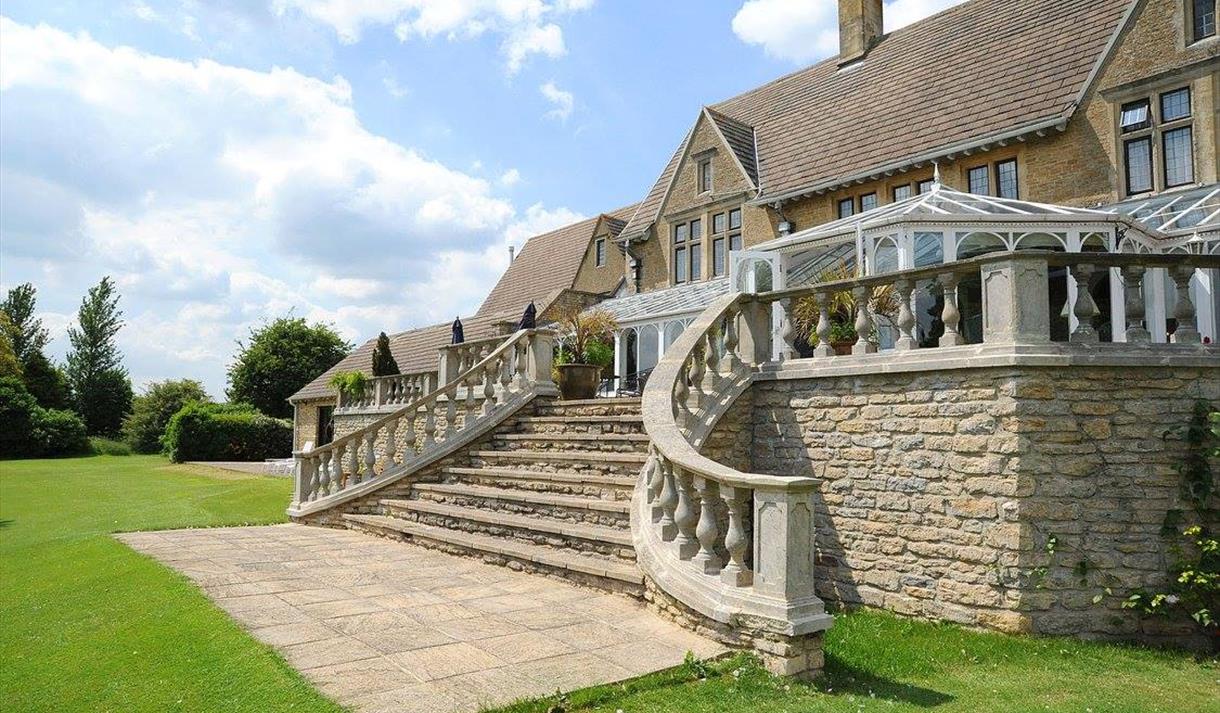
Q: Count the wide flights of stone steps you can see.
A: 1